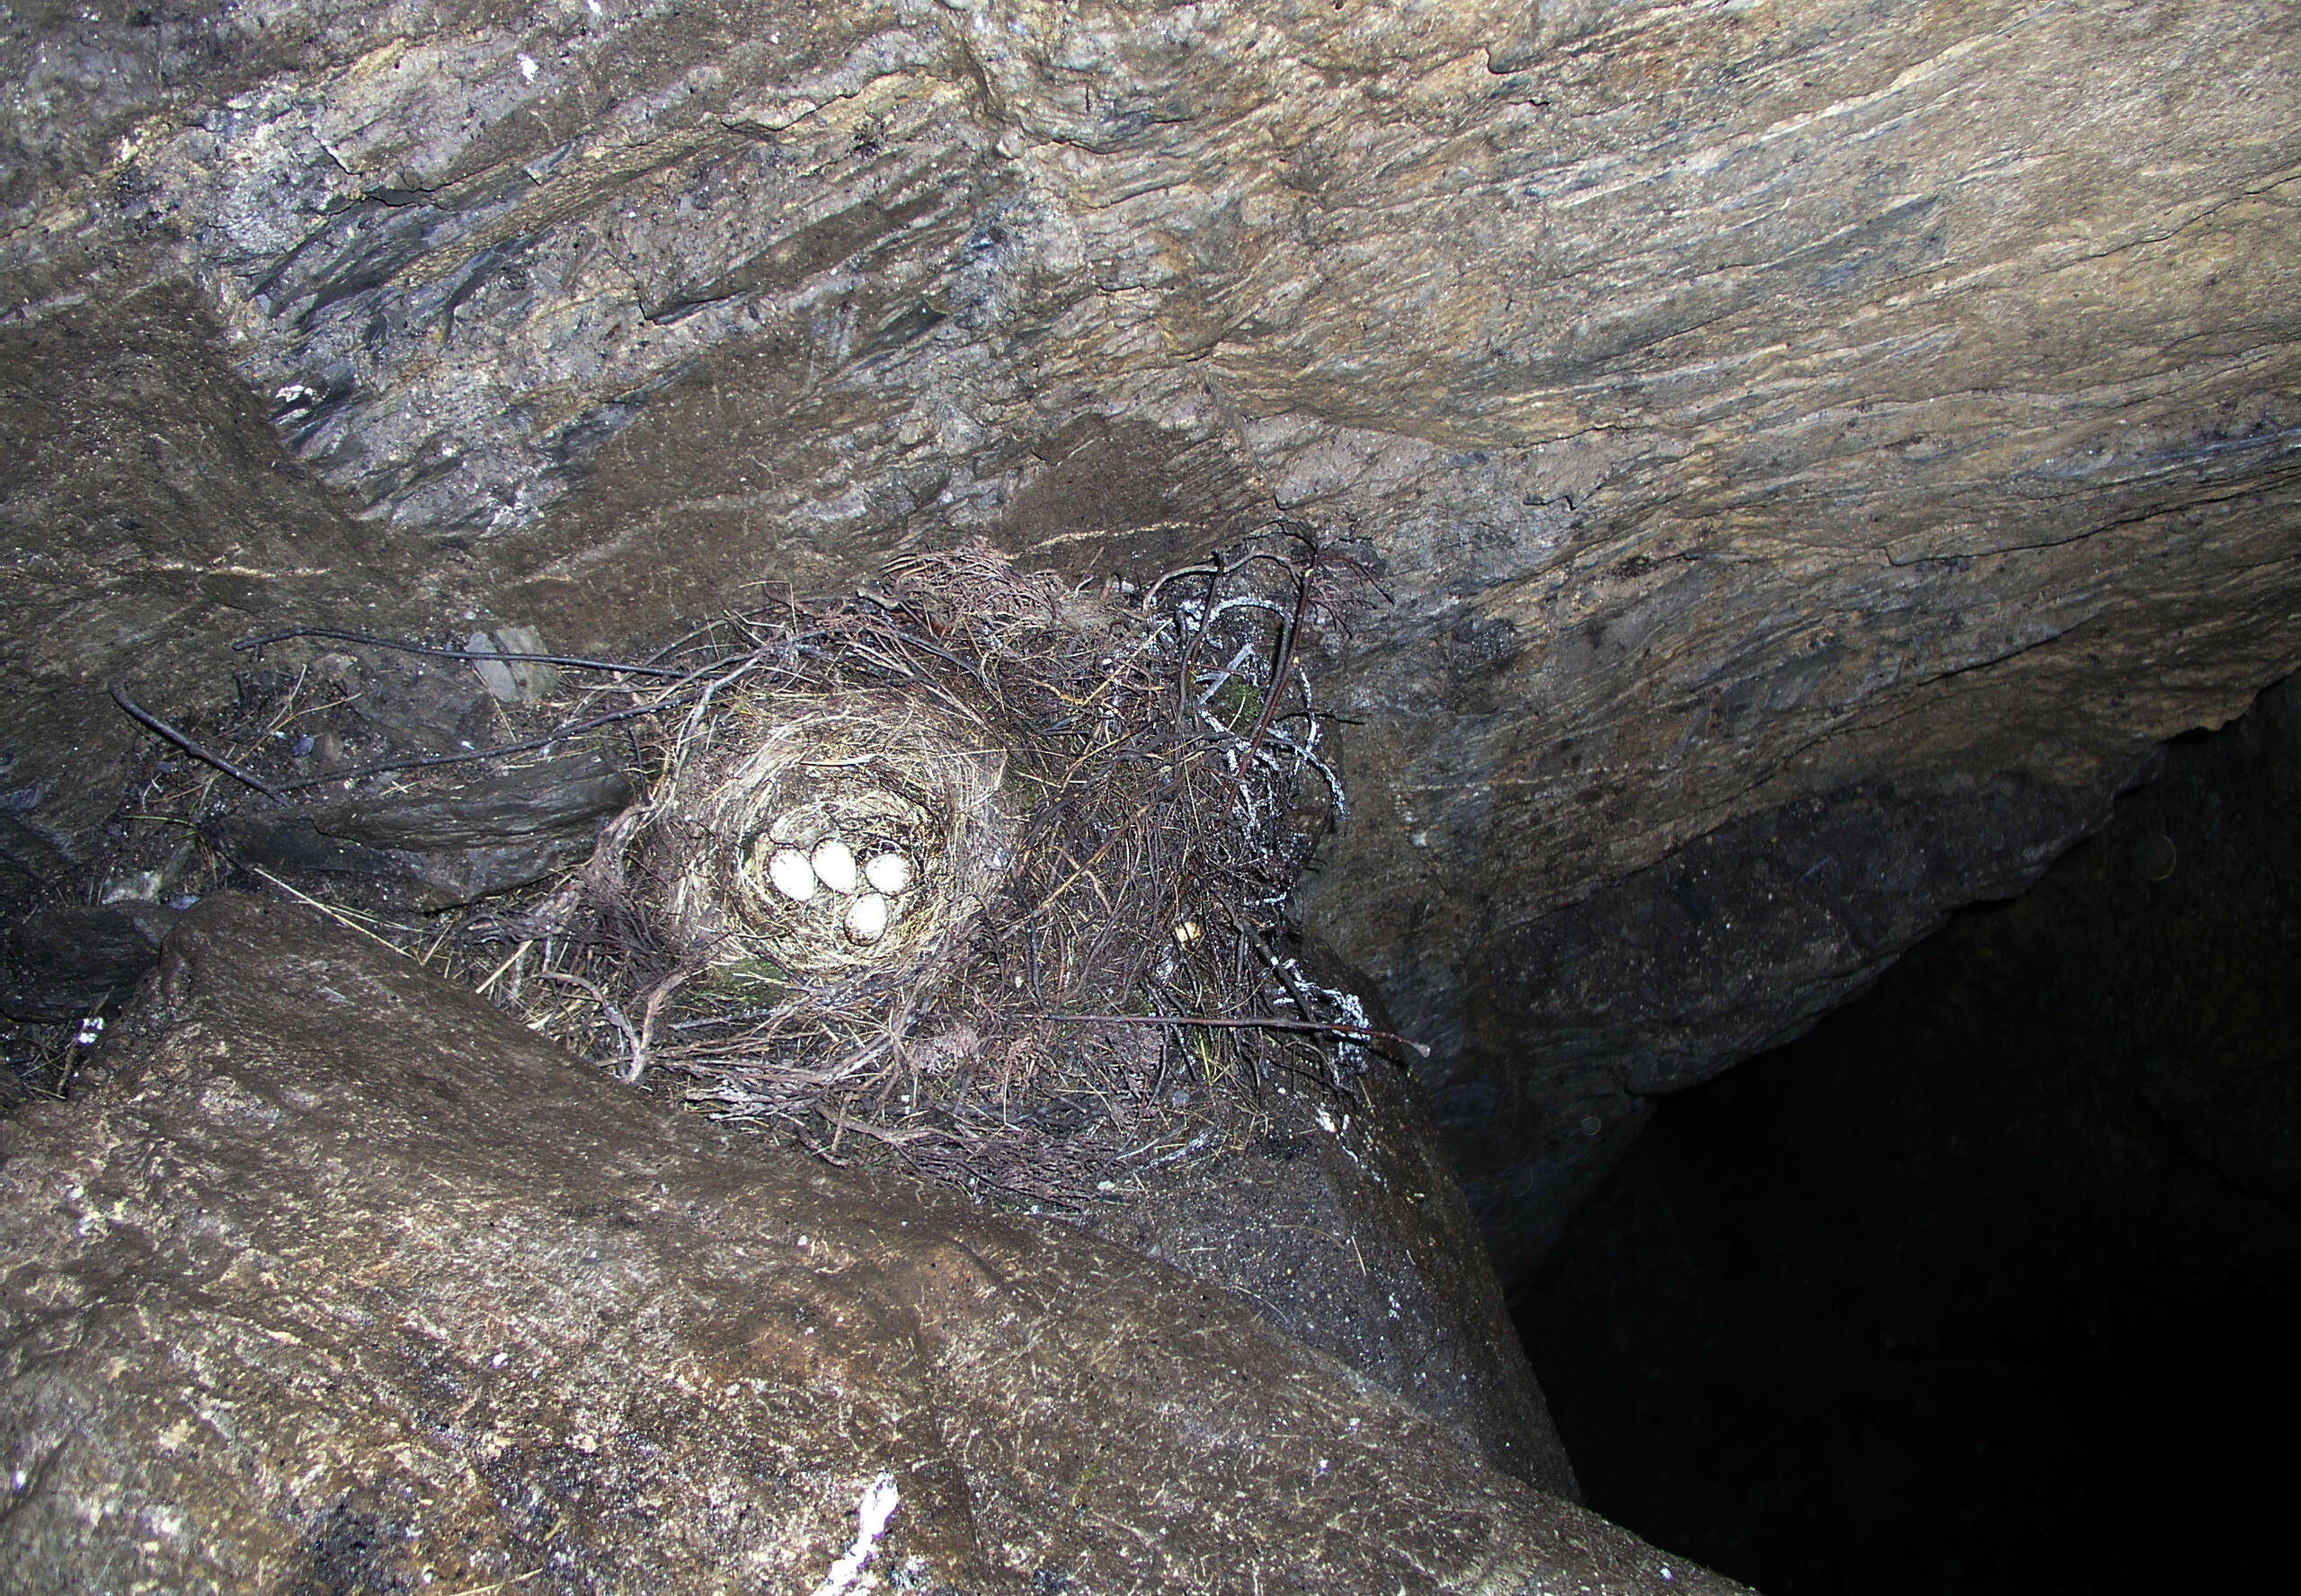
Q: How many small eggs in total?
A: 4